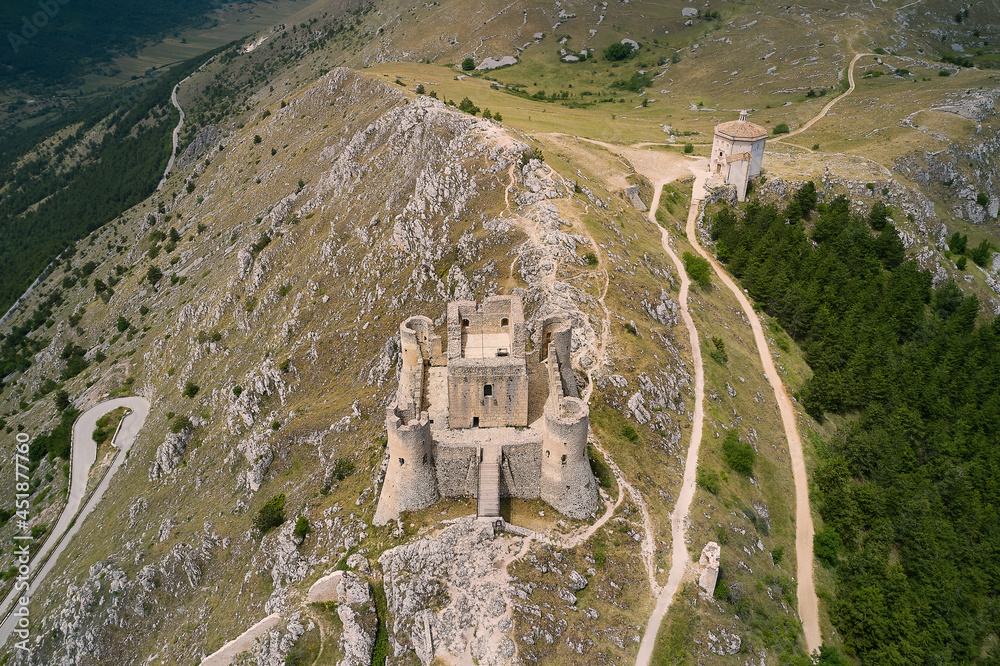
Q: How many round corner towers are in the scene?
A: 4